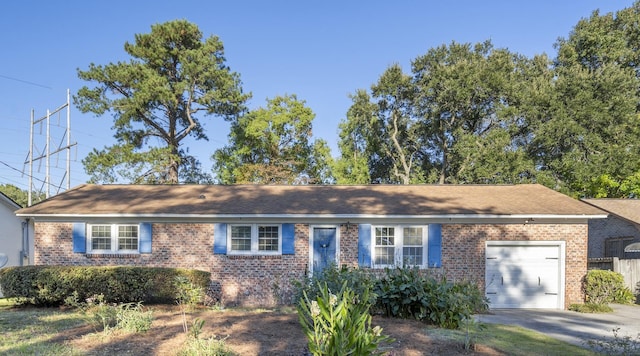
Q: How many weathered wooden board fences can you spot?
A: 1